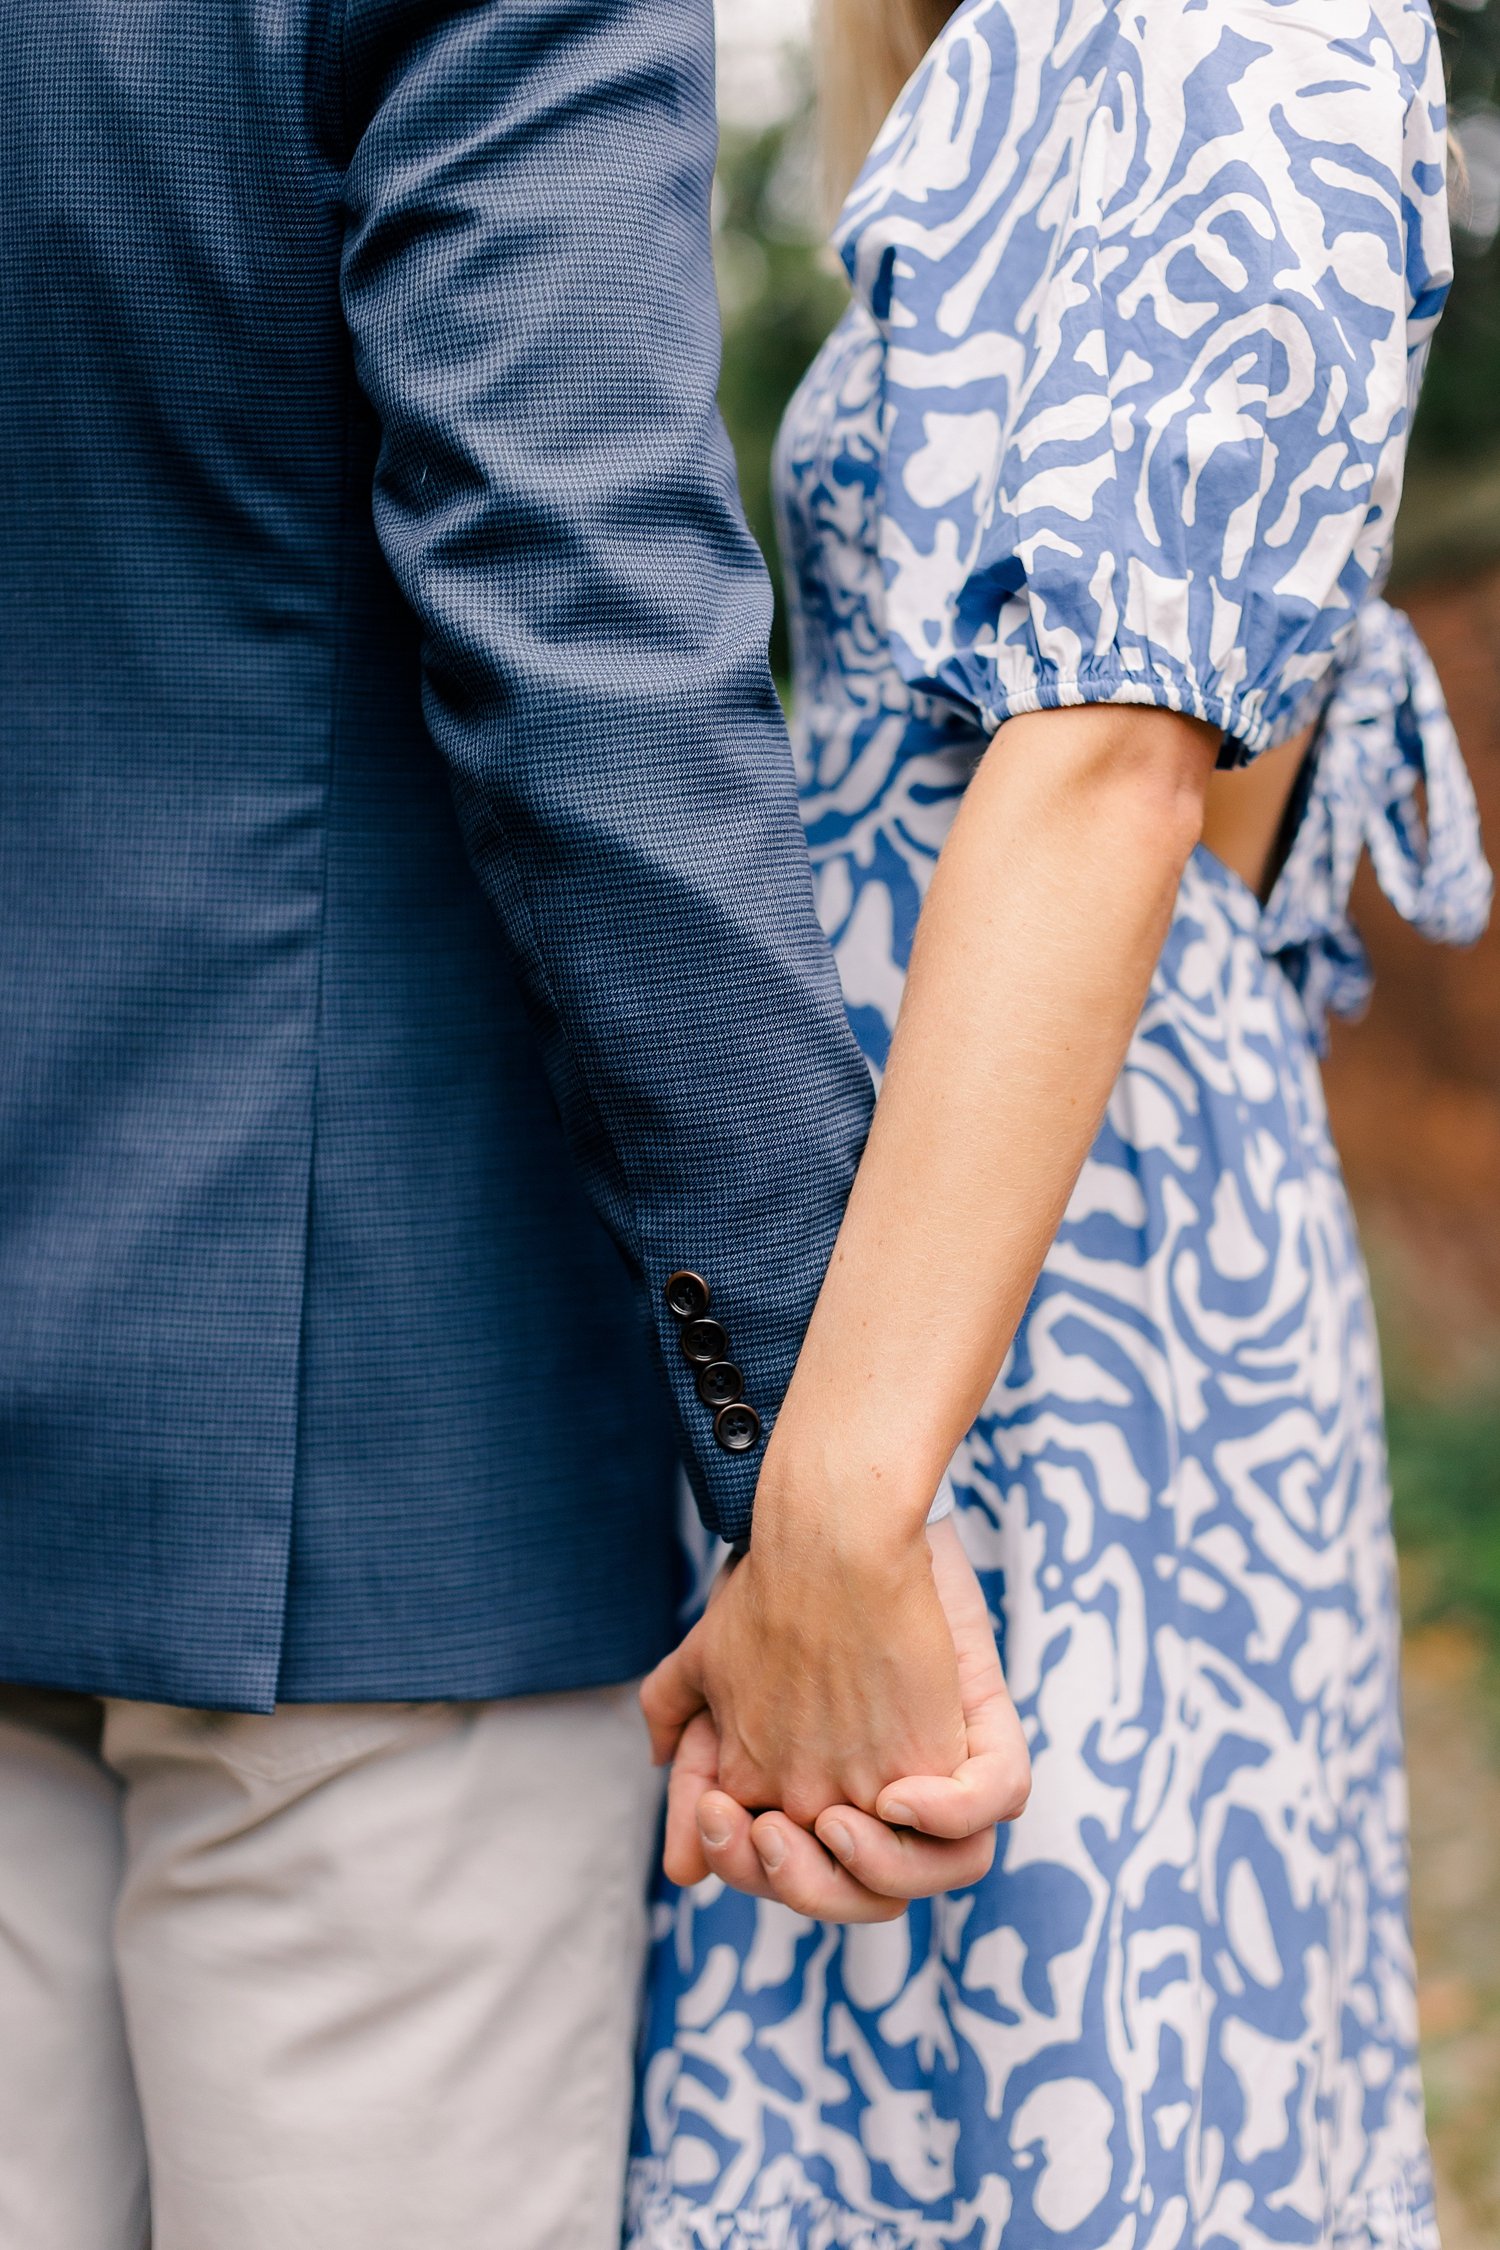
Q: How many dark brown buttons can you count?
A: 4